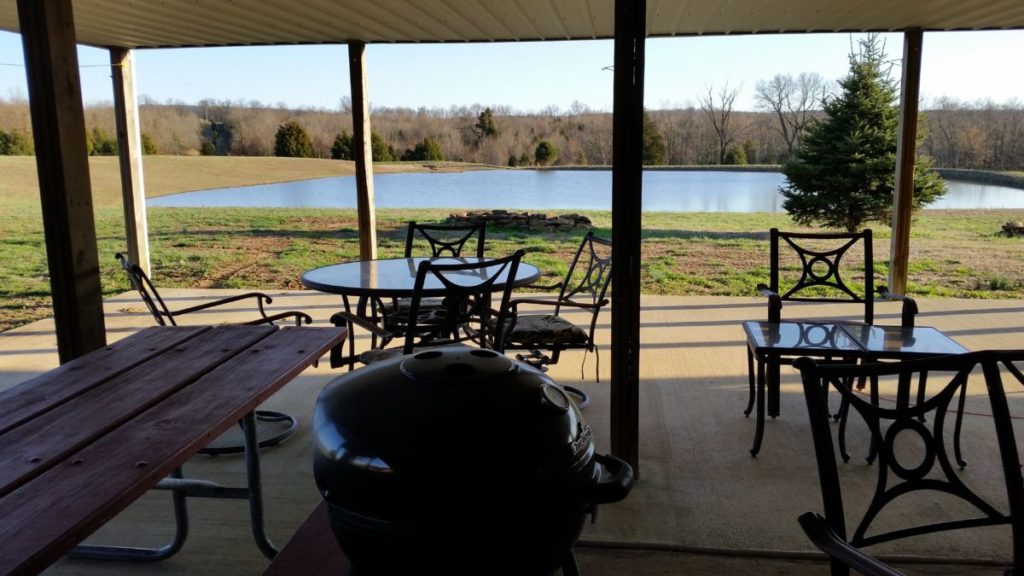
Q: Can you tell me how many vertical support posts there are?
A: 5